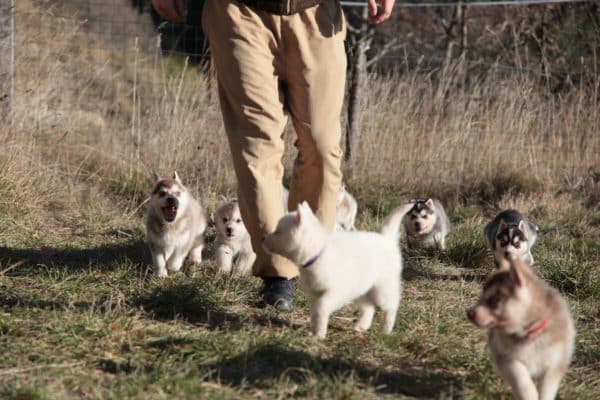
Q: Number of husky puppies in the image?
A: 7